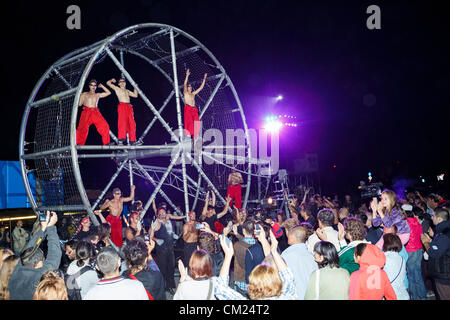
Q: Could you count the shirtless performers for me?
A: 6